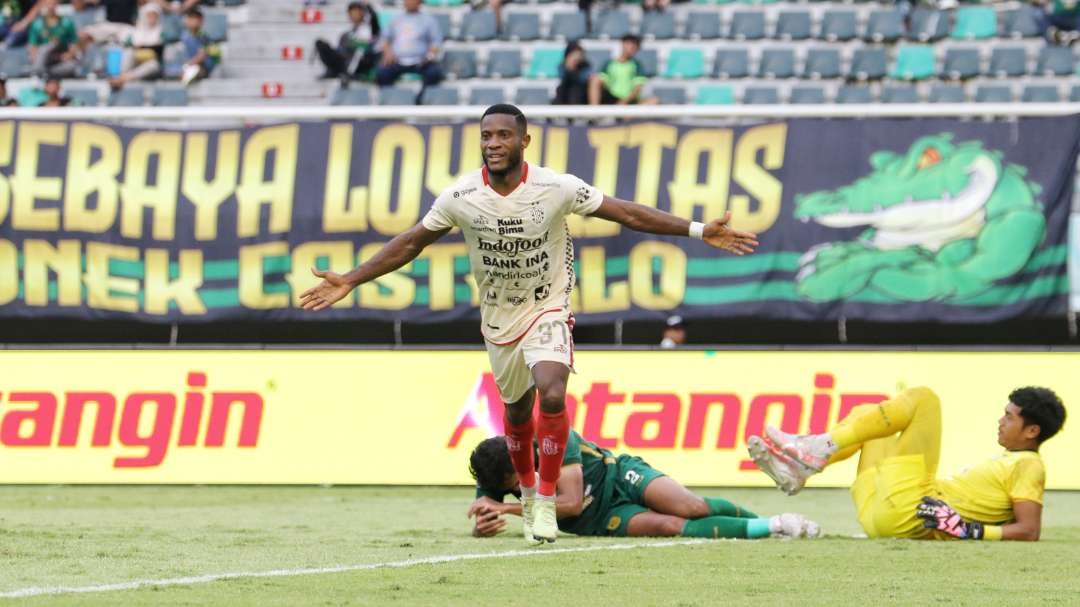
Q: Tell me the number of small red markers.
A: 3